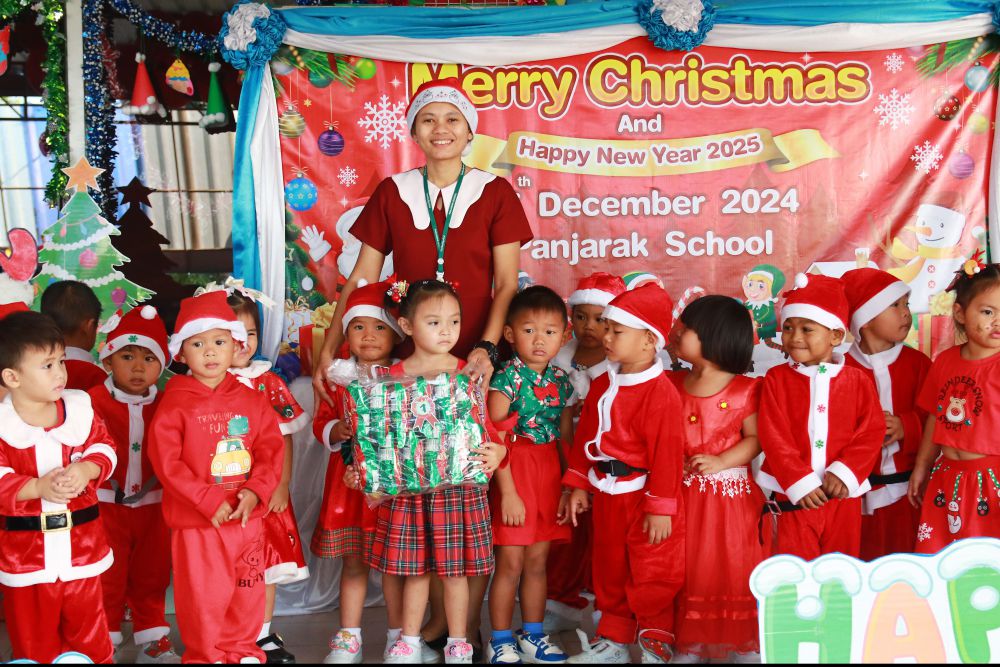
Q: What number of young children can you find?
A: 14